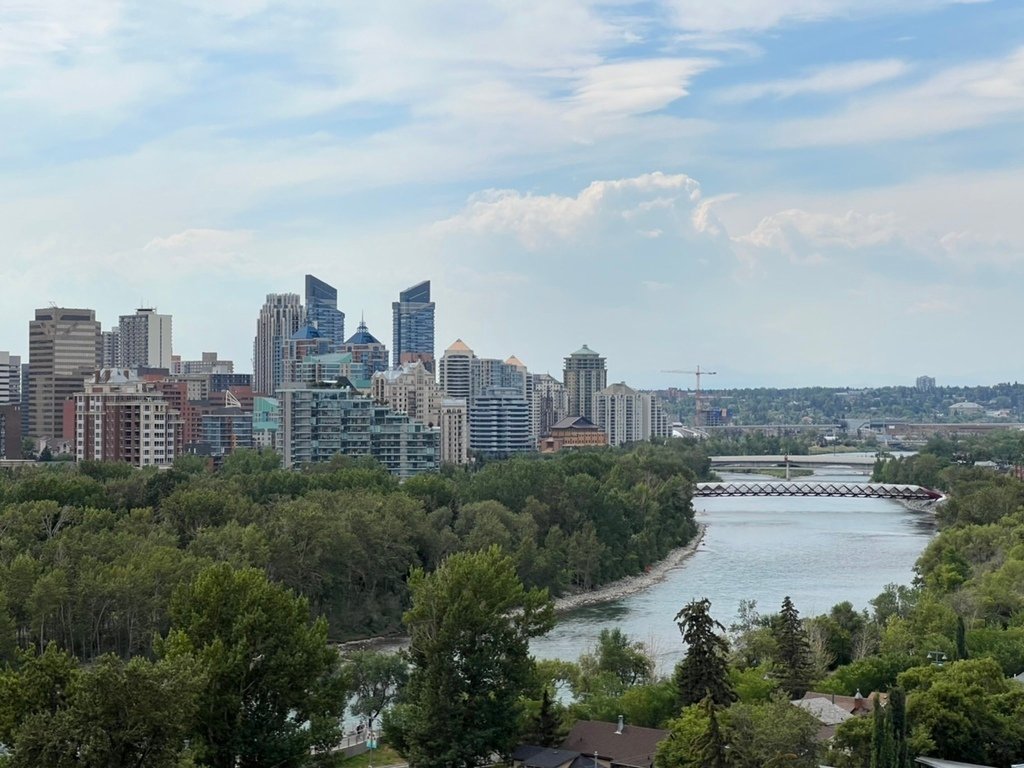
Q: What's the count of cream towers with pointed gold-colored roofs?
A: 2